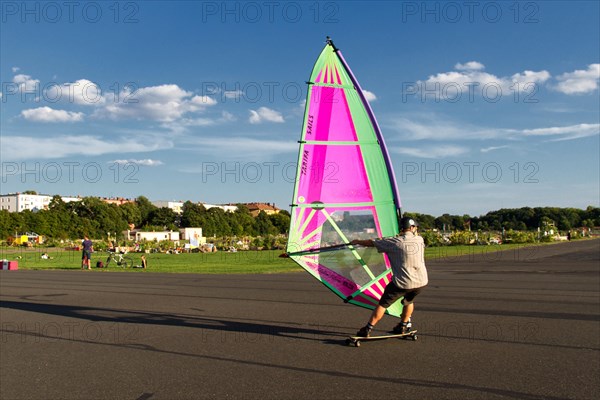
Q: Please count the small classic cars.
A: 0